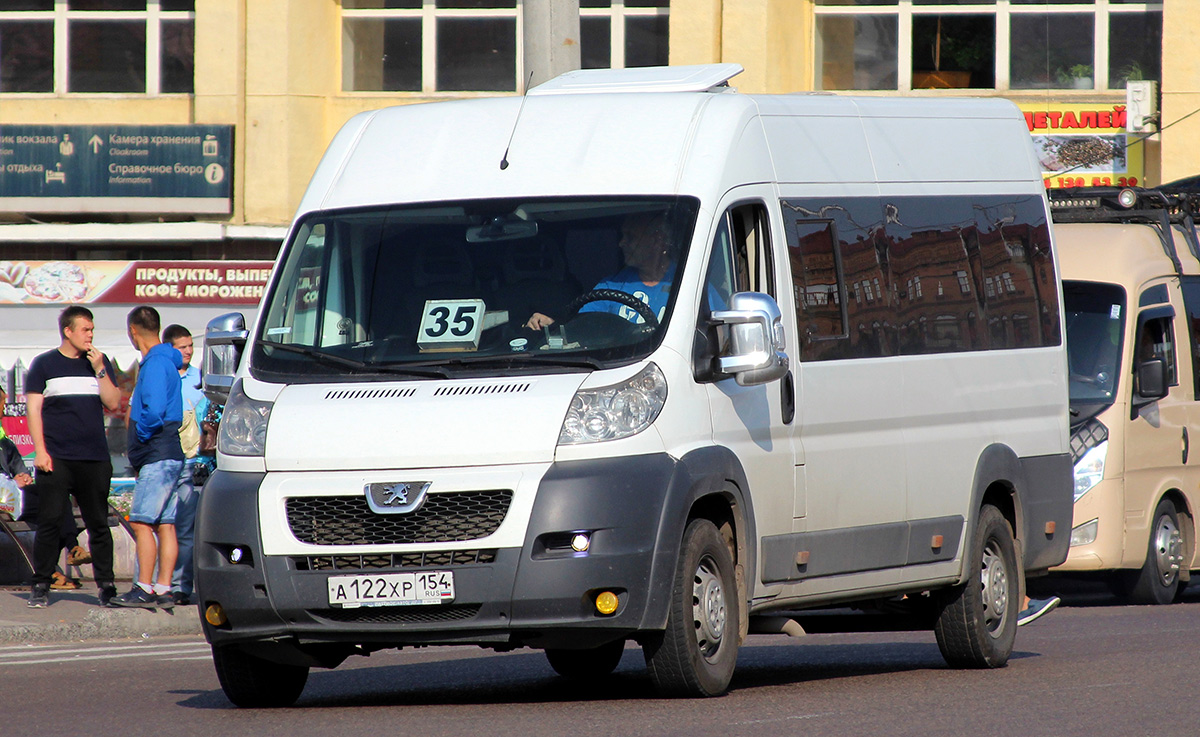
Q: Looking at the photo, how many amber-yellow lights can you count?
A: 2